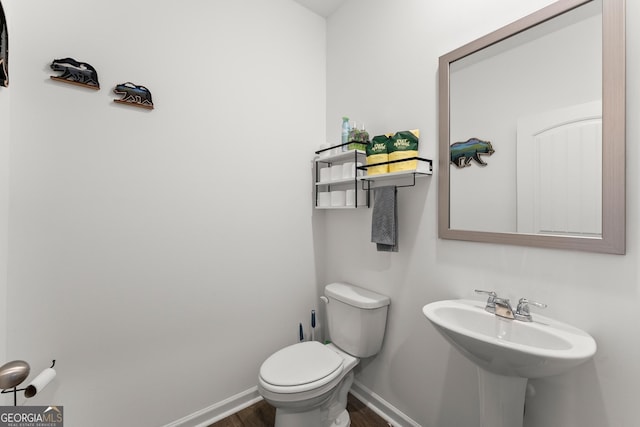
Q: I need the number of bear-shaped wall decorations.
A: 3